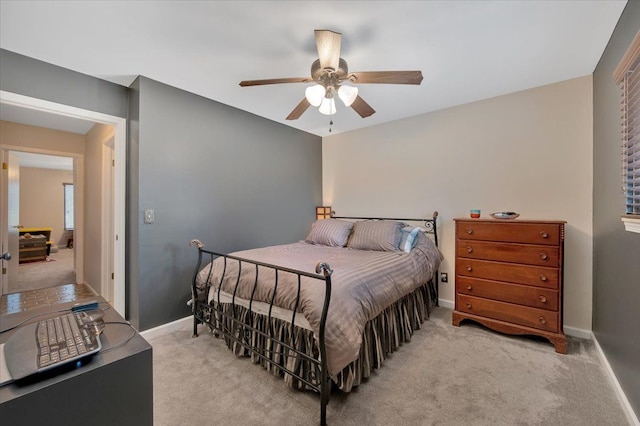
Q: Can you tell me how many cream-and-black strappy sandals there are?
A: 0